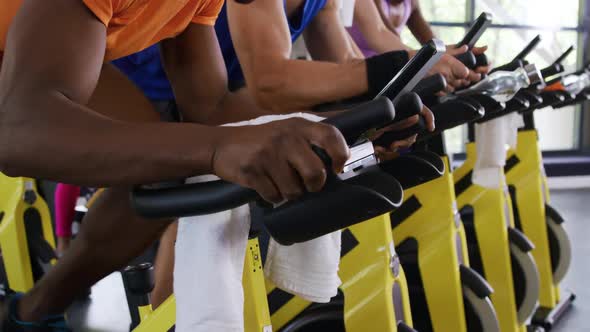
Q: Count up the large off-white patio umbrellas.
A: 0